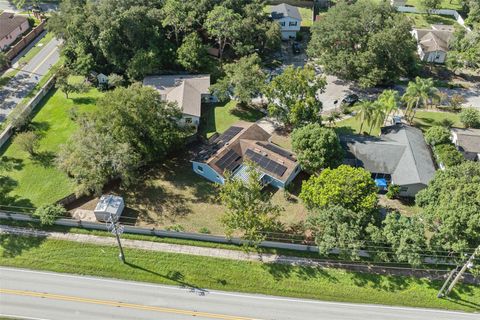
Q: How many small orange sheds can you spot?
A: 0